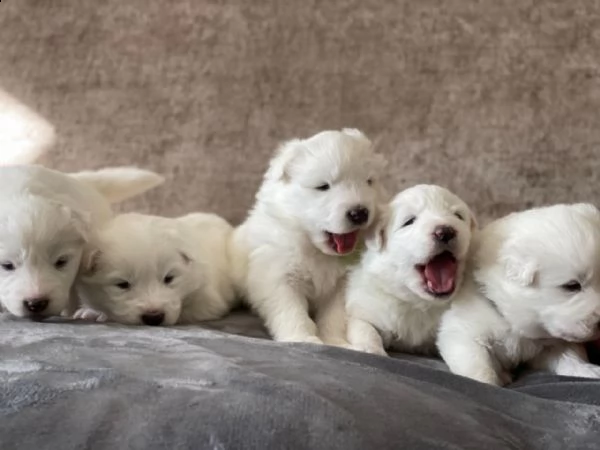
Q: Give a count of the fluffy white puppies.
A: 5